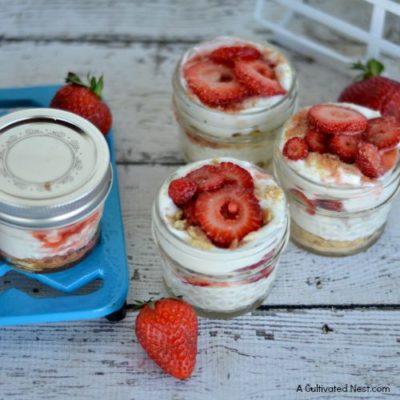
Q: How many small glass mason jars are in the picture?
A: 4